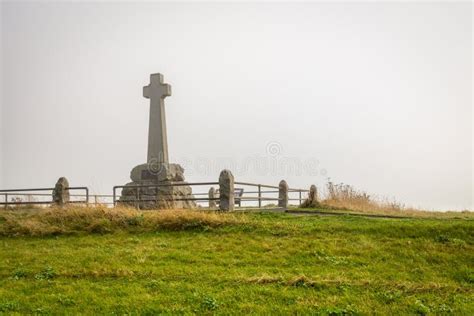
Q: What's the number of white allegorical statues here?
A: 0